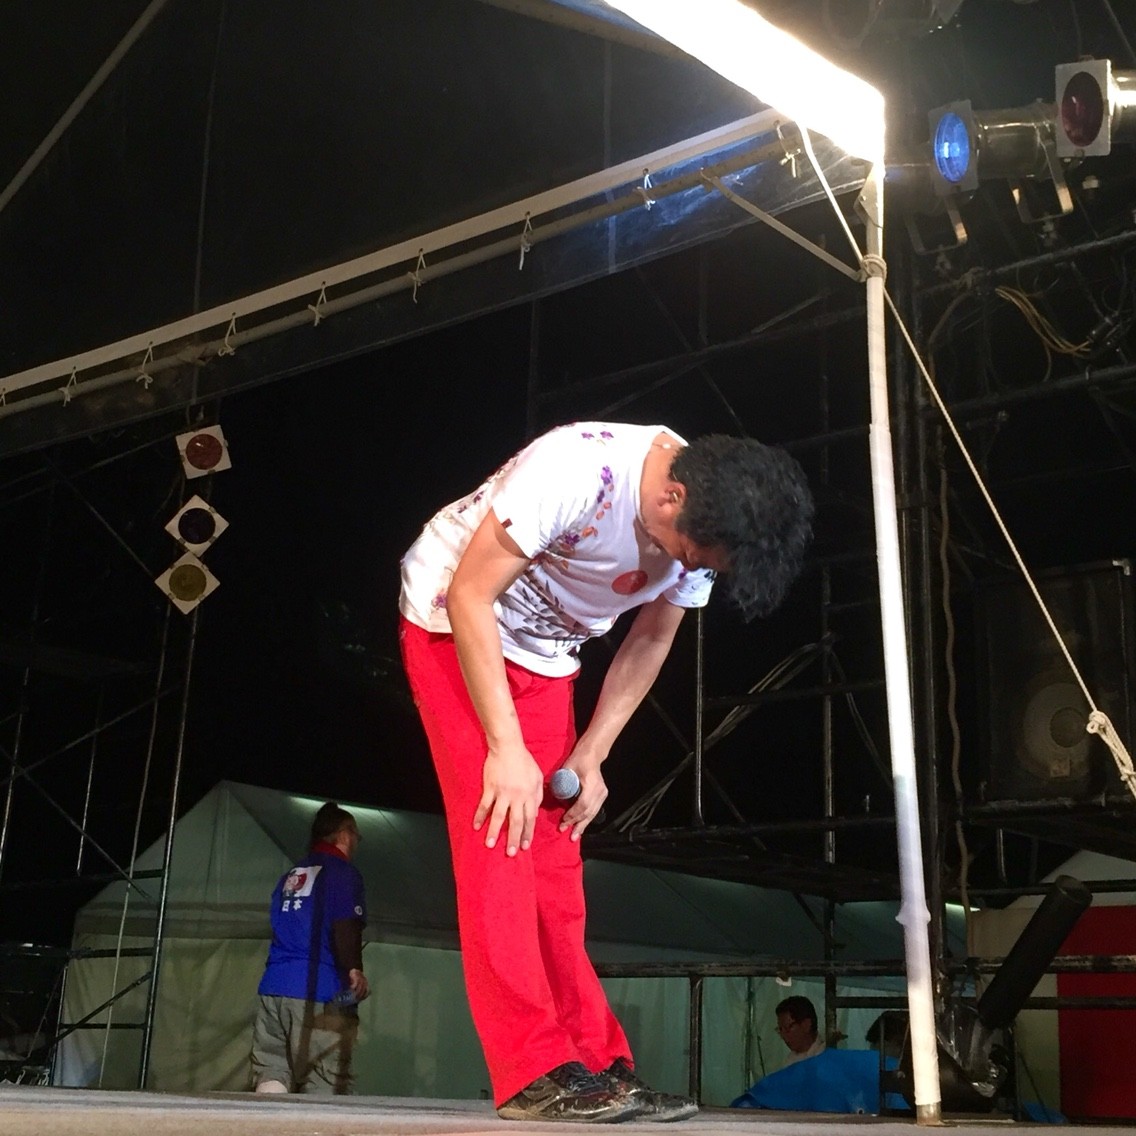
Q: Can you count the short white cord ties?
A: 9